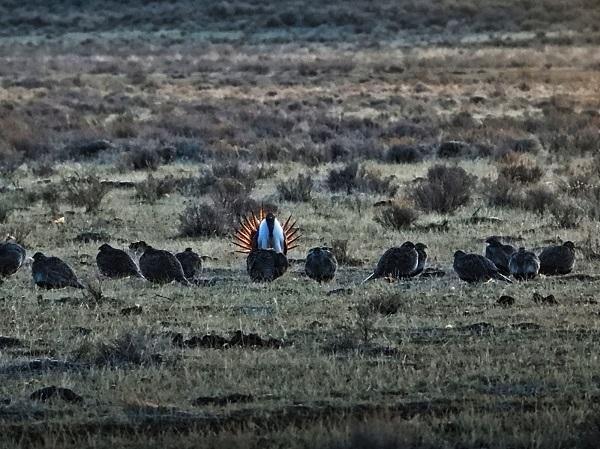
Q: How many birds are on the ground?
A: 14